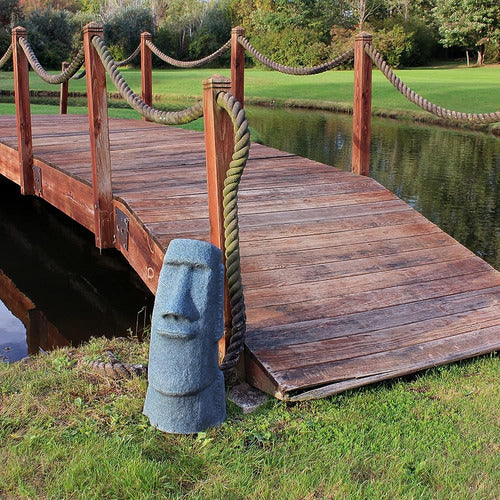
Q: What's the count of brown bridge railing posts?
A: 7